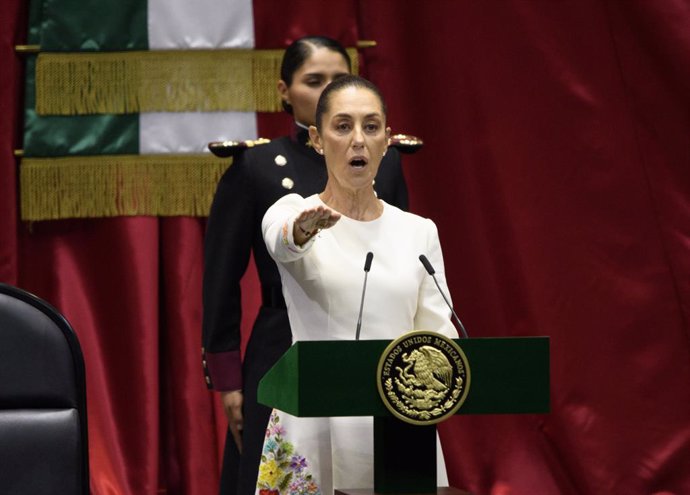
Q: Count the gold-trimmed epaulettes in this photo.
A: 2